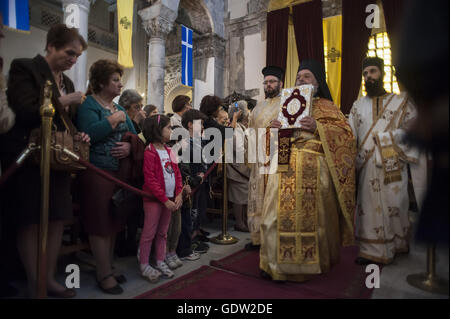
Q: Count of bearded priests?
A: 3